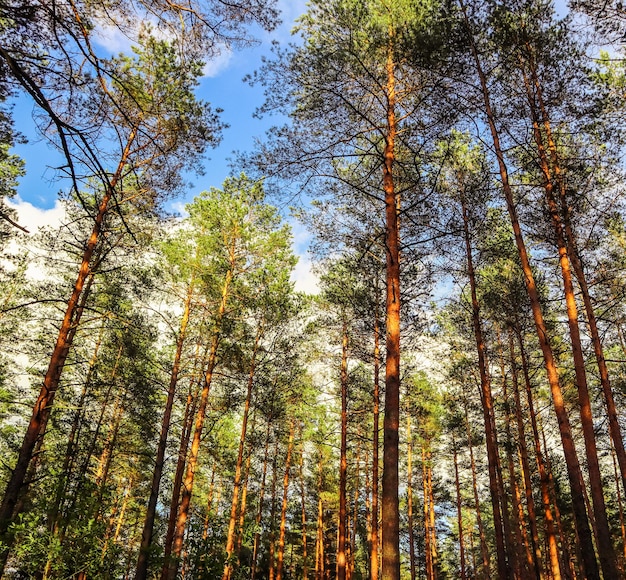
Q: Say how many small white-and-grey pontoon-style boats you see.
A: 0